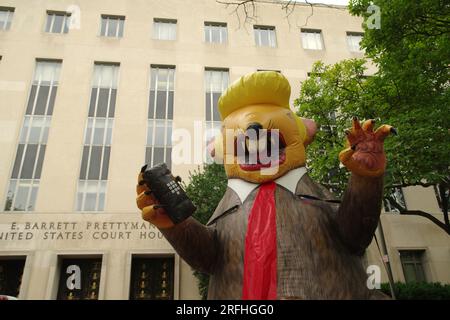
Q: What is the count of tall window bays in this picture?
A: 4